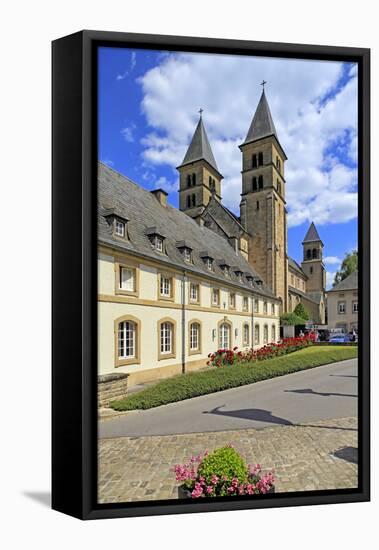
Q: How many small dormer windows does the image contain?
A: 8